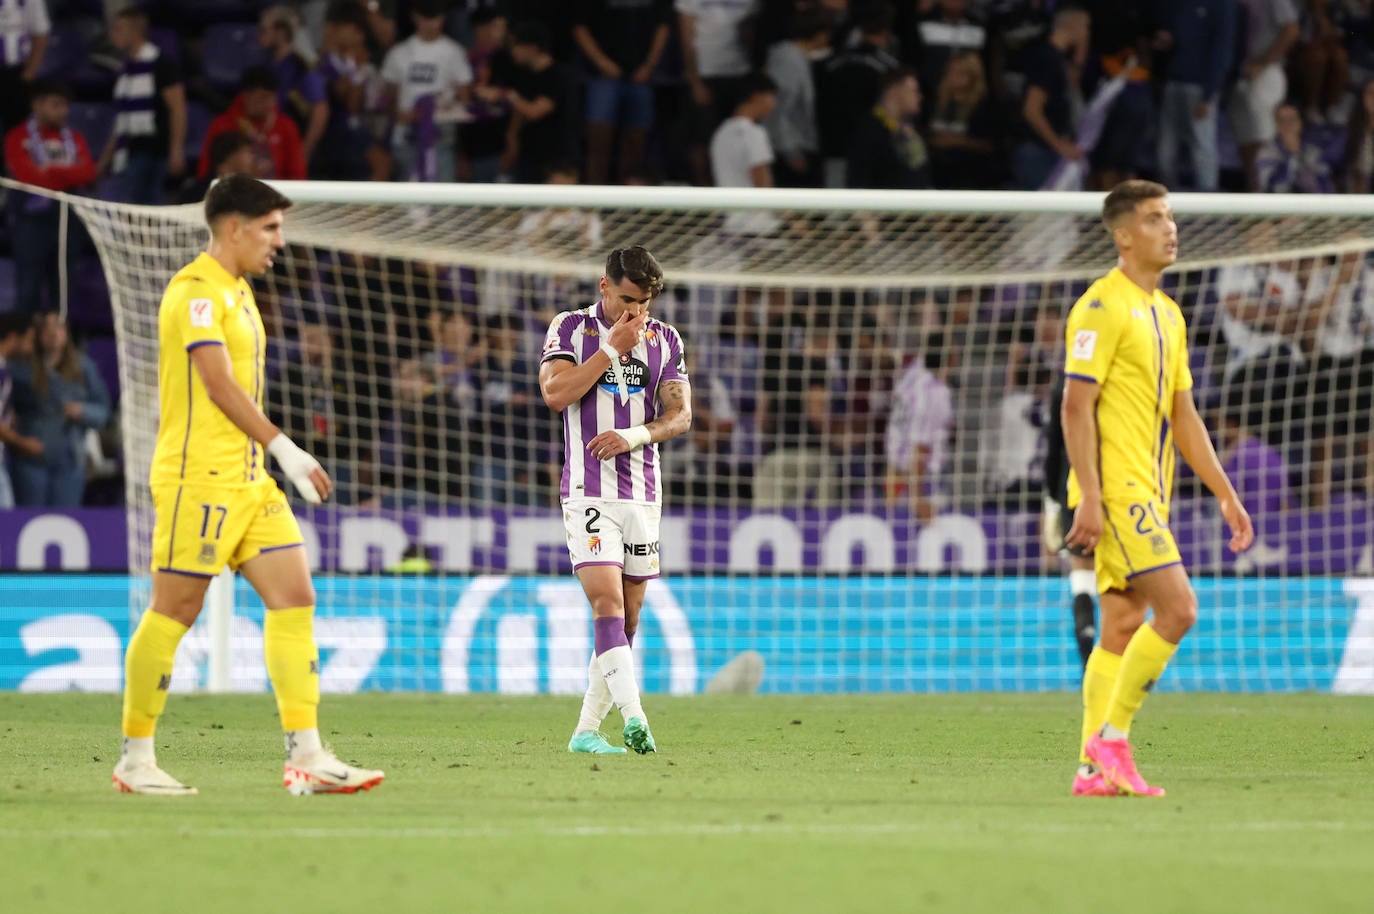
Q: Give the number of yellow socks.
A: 4